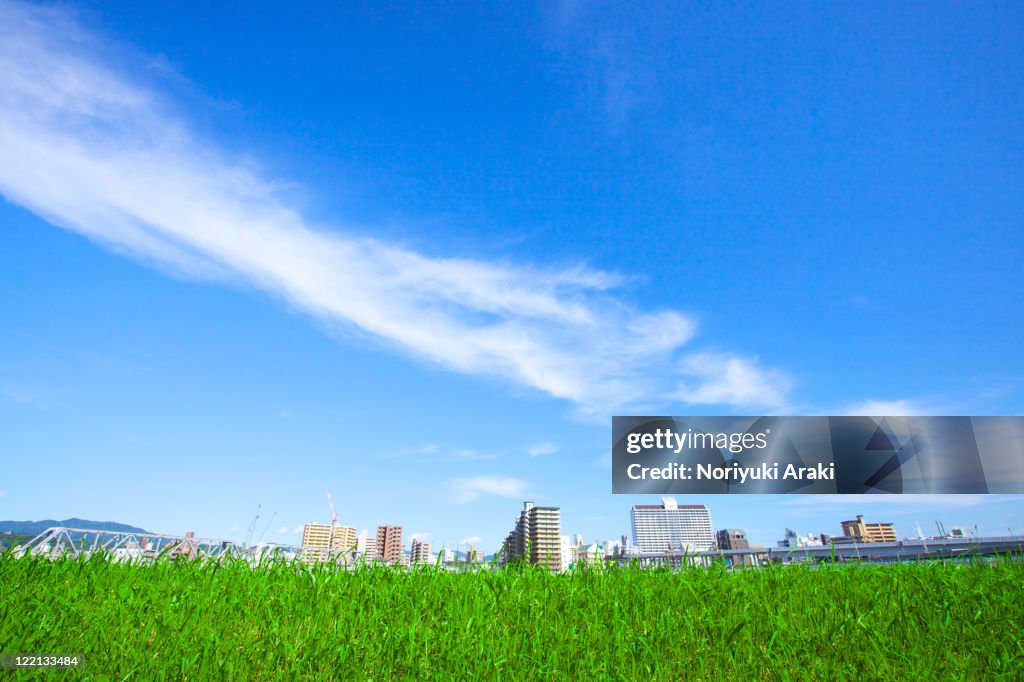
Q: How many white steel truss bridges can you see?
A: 1